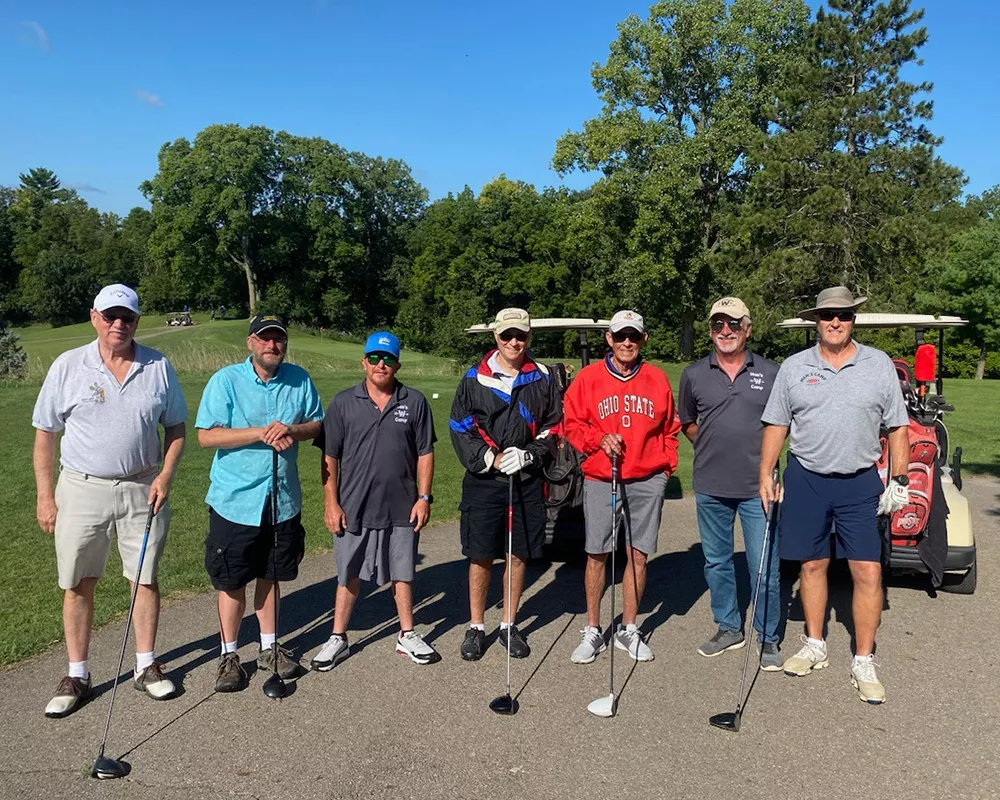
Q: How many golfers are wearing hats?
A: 7